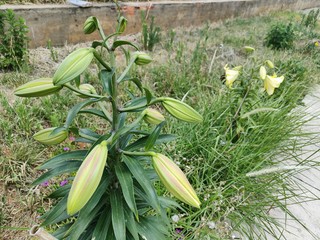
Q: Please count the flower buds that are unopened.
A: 14